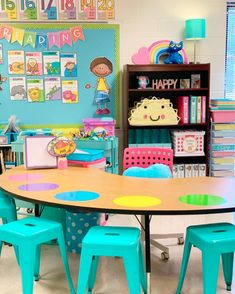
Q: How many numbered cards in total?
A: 6